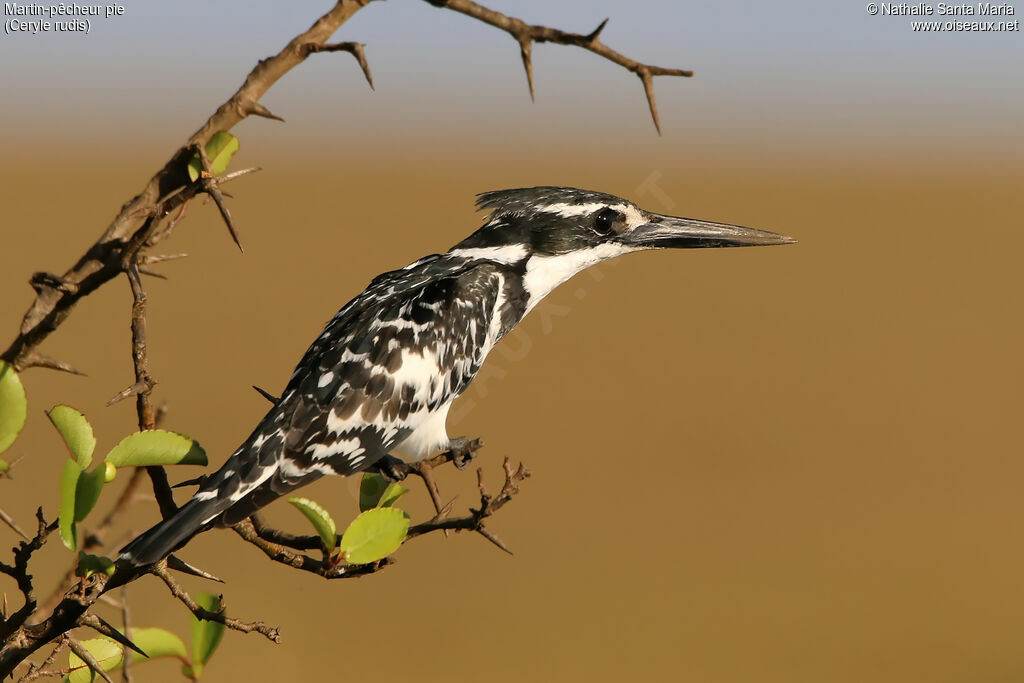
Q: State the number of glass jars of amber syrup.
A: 0